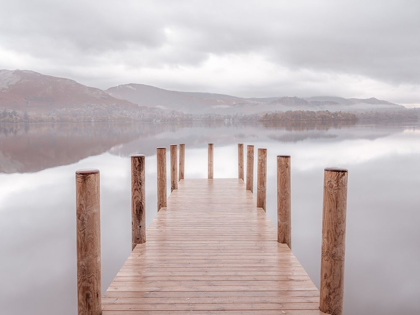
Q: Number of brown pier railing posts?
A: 11